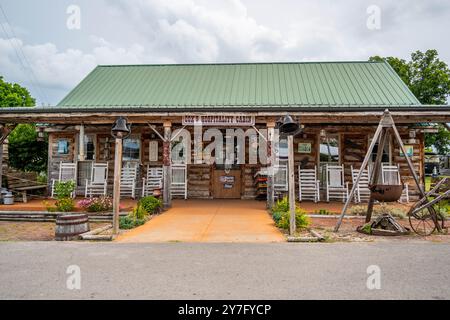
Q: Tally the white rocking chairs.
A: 10